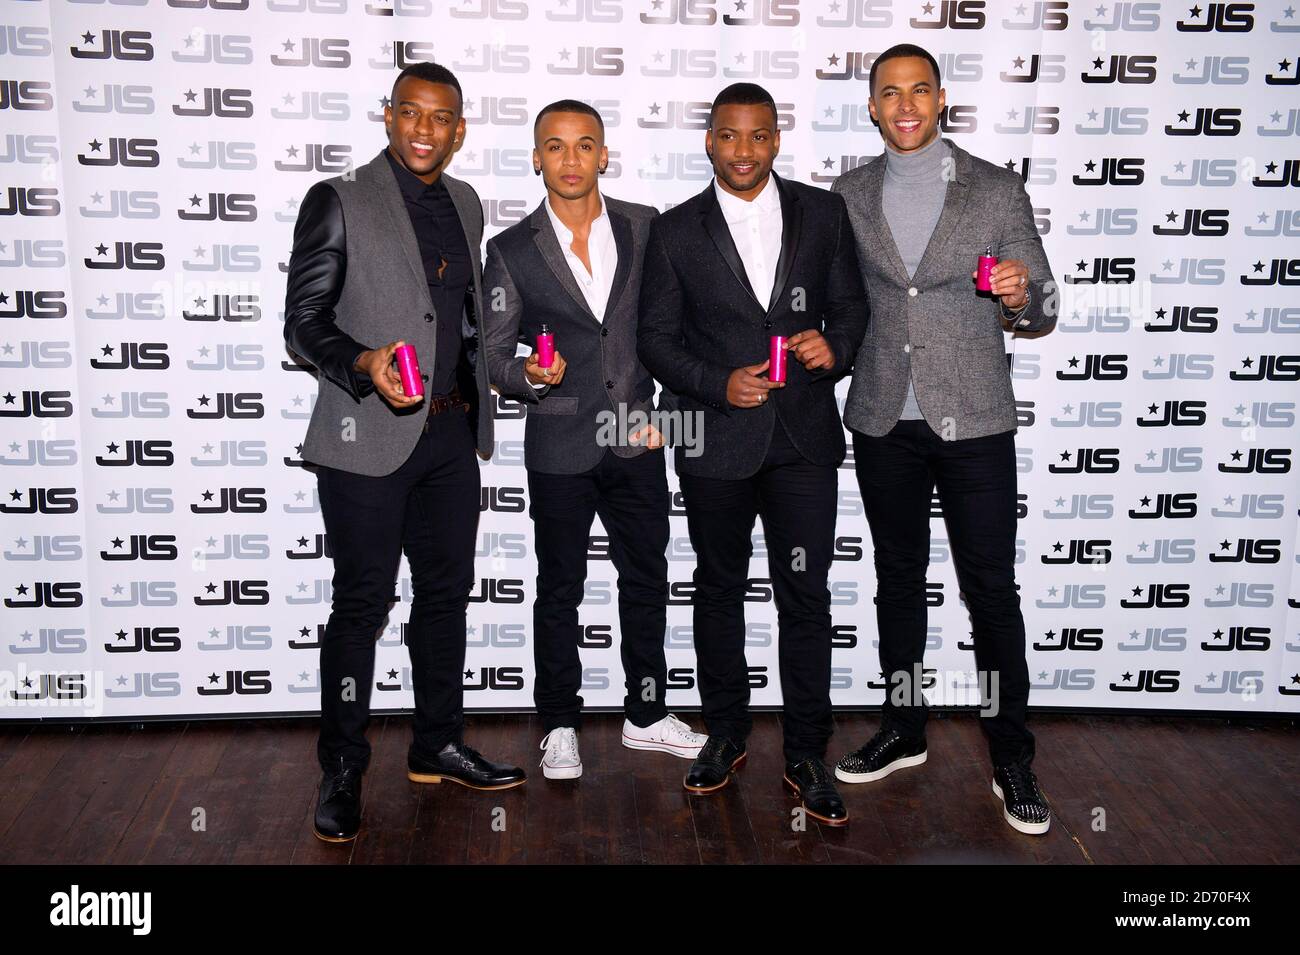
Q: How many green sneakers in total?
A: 0